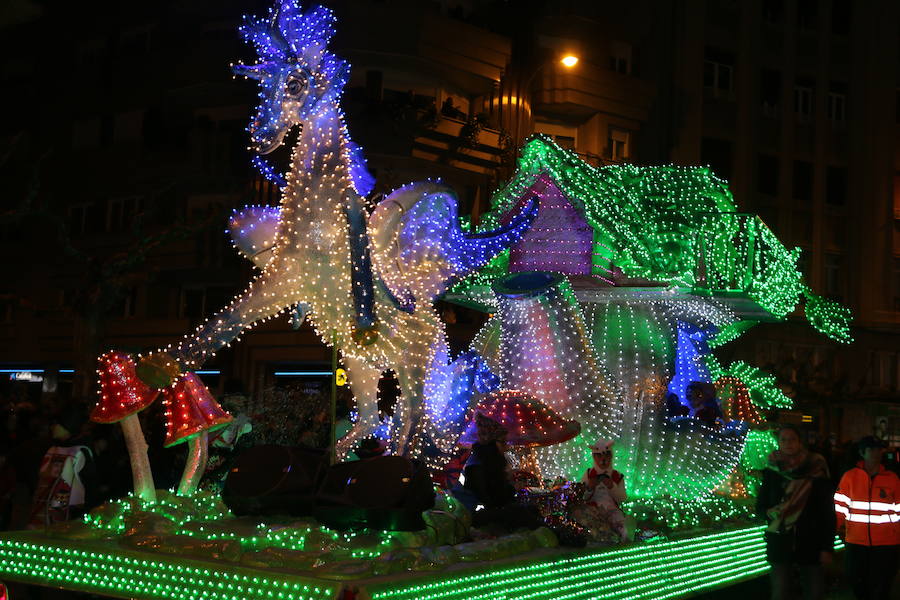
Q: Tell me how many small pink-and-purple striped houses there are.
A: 1